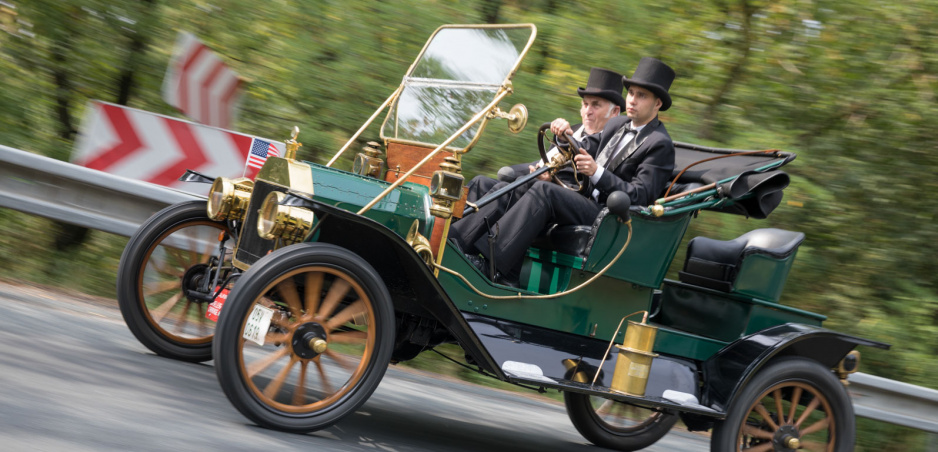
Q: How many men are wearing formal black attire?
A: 2